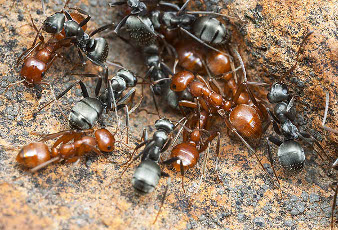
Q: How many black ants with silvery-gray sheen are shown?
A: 7